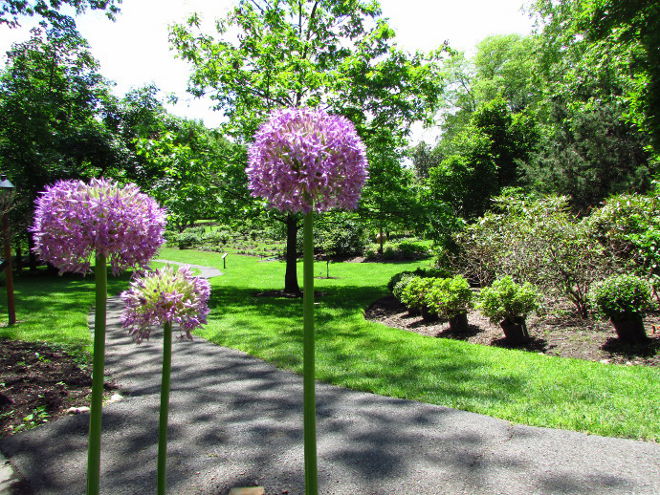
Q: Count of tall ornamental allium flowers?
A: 3